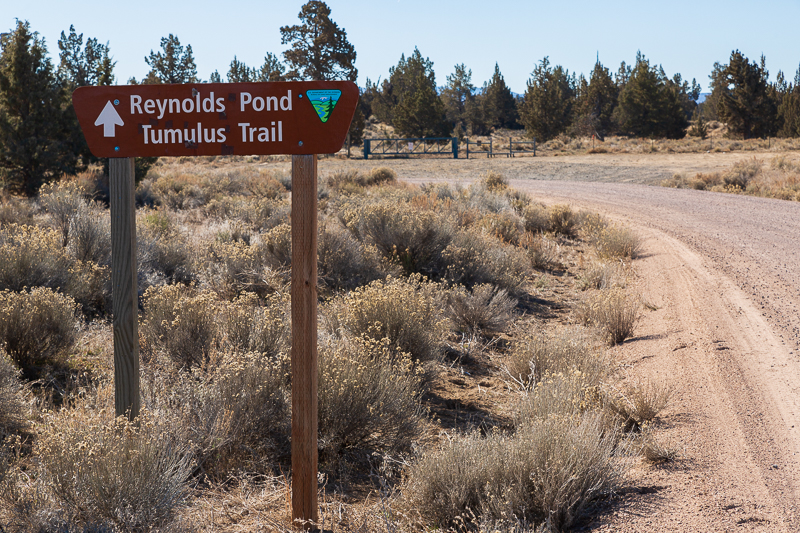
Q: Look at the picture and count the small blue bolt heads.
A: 4